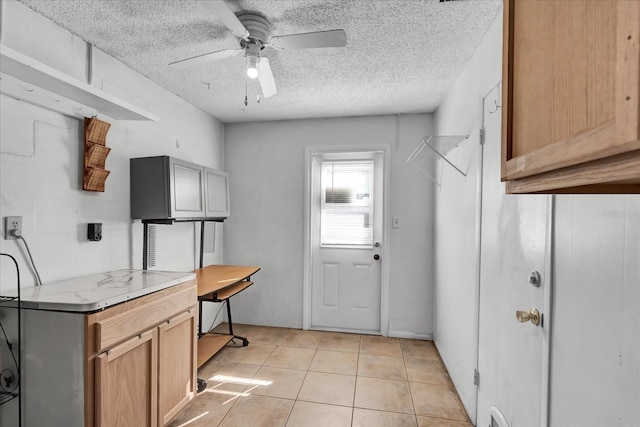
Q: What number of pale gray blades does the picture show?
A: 4